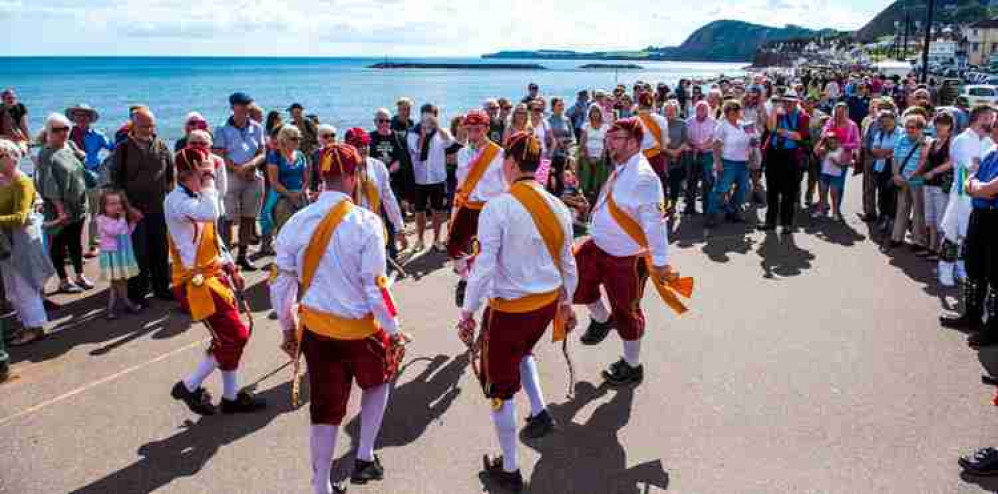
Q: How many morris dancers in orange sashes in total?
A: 7